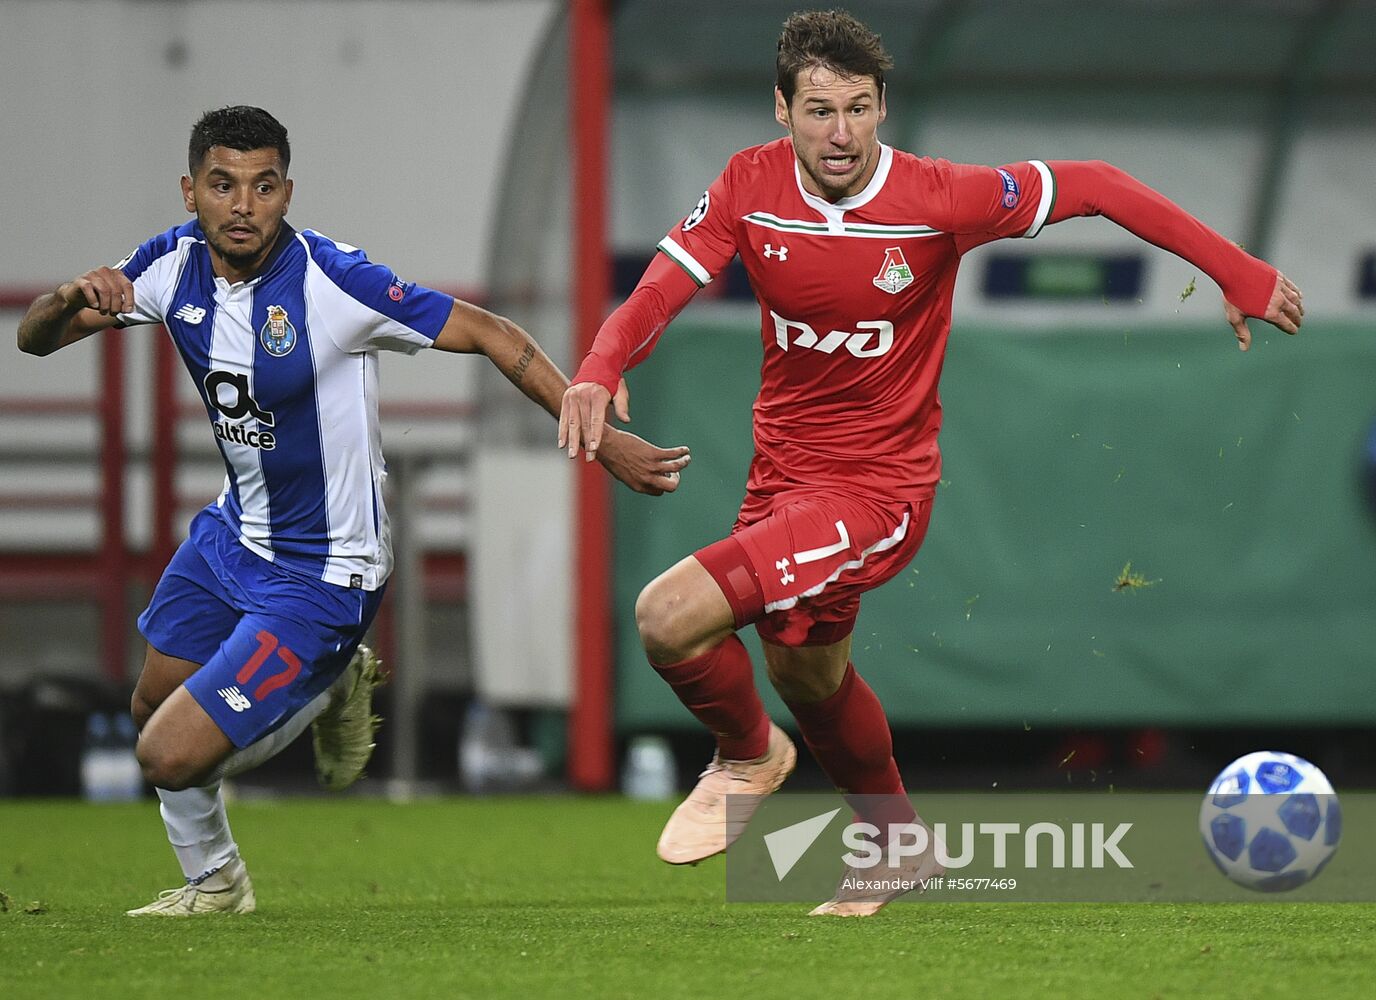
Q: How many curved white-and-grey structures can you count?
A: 1